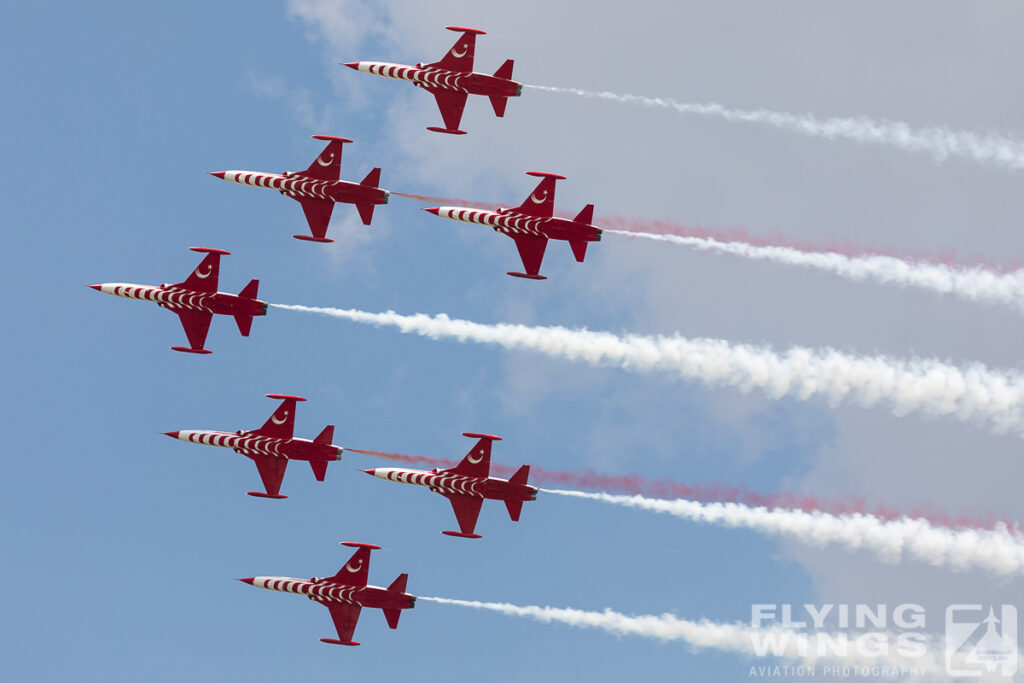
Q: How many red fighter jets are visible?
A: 7